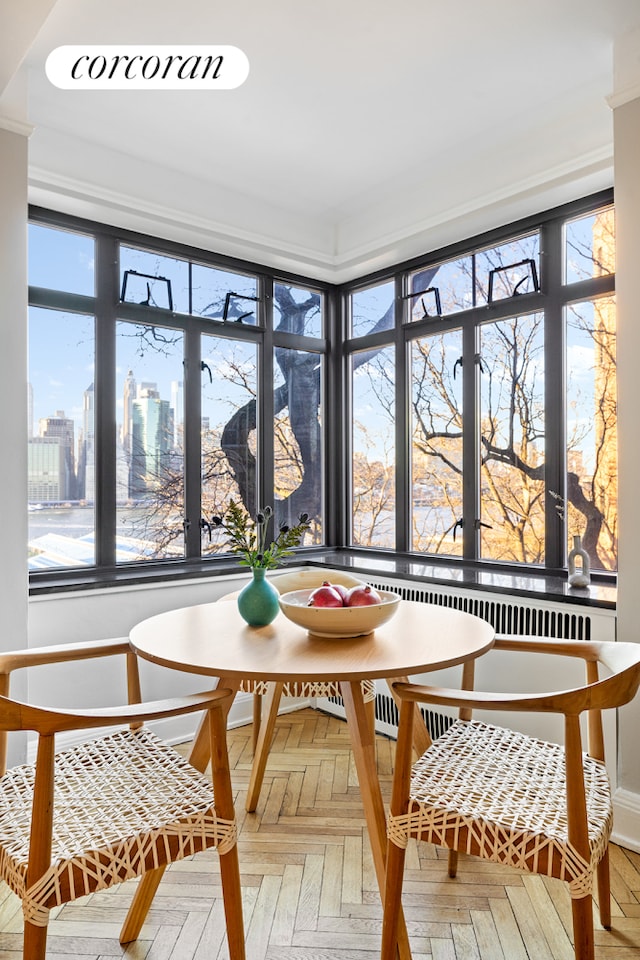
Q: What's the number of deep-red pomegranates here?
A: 3